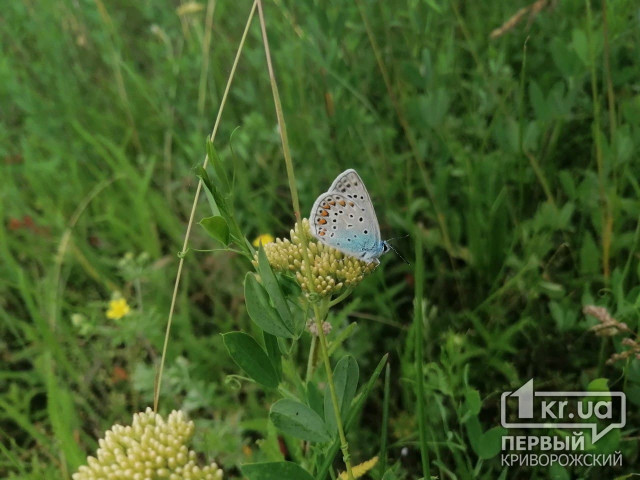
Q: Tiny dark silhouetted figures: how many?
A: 0